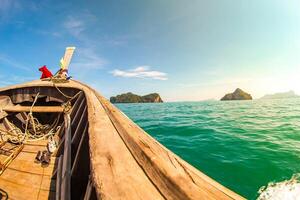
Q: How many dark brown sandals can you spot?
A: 2